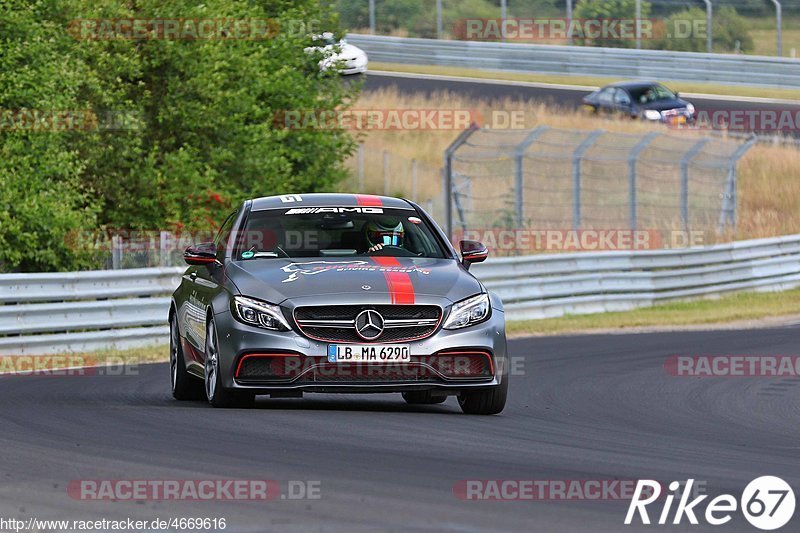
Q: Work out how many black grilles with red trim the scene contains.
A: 3